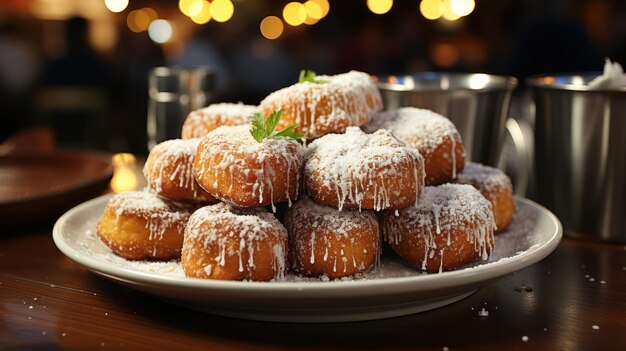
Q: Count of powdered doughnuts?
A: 11